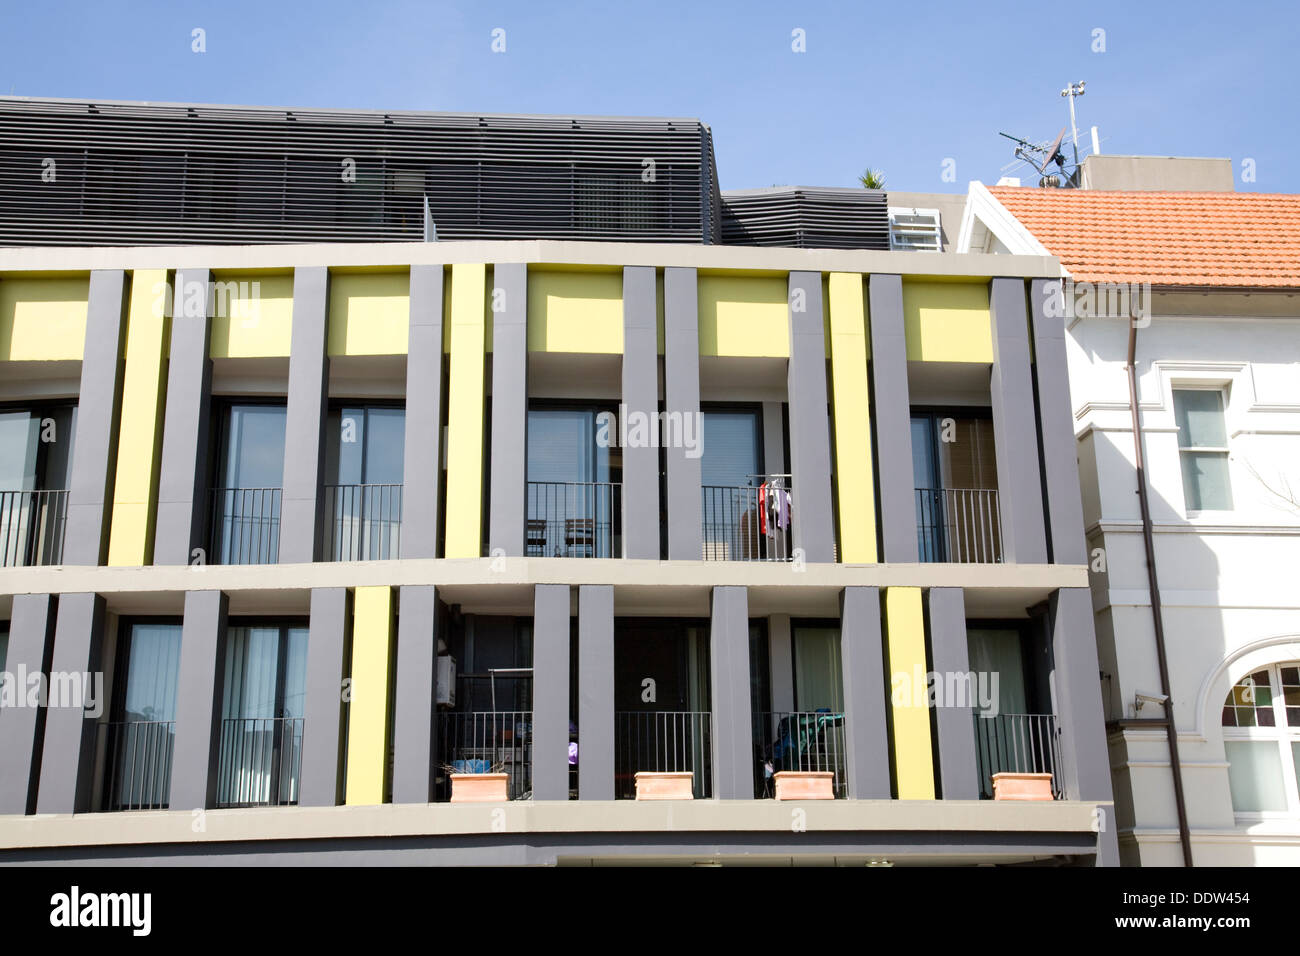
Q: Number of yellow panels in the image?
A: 11